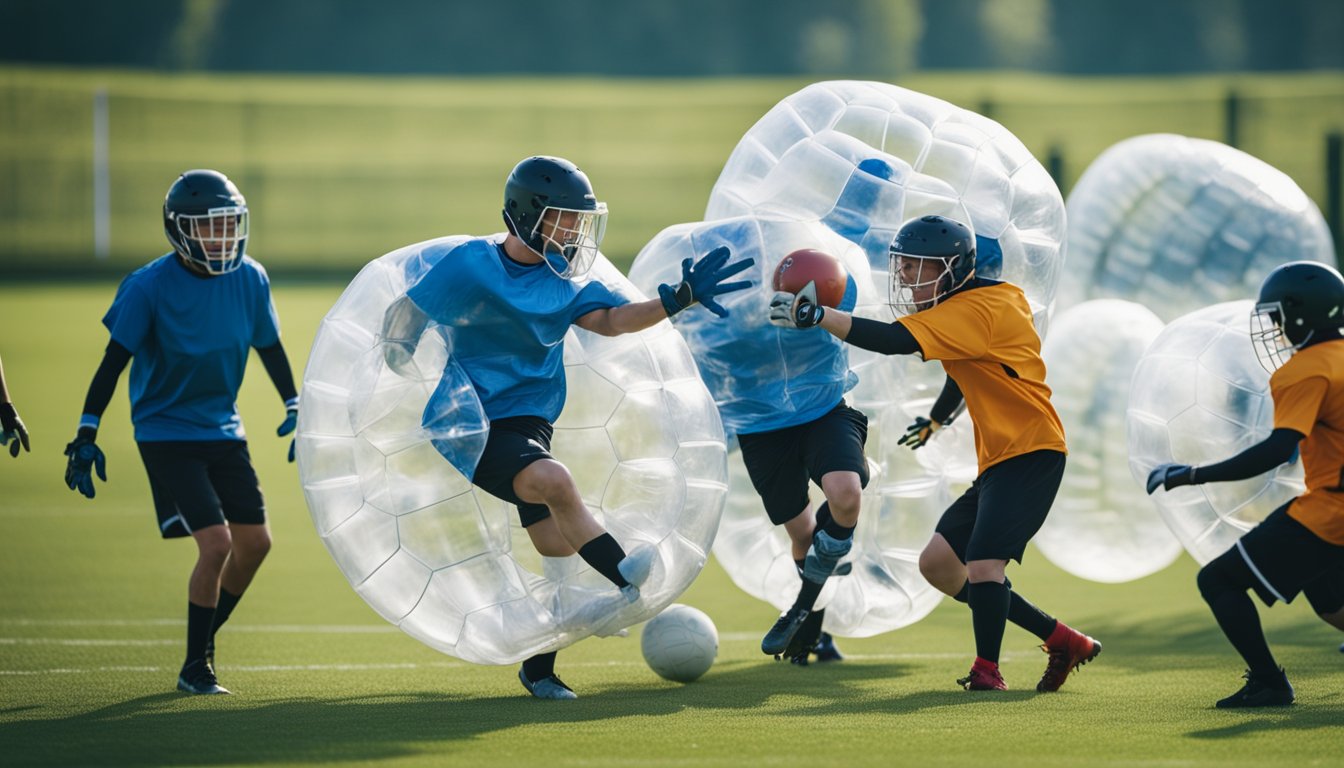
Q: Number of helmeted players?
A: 4